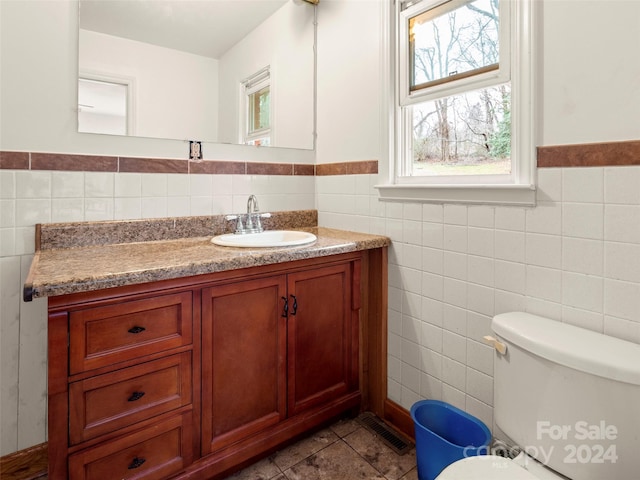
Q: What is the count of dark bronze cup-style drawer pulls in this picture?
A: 3